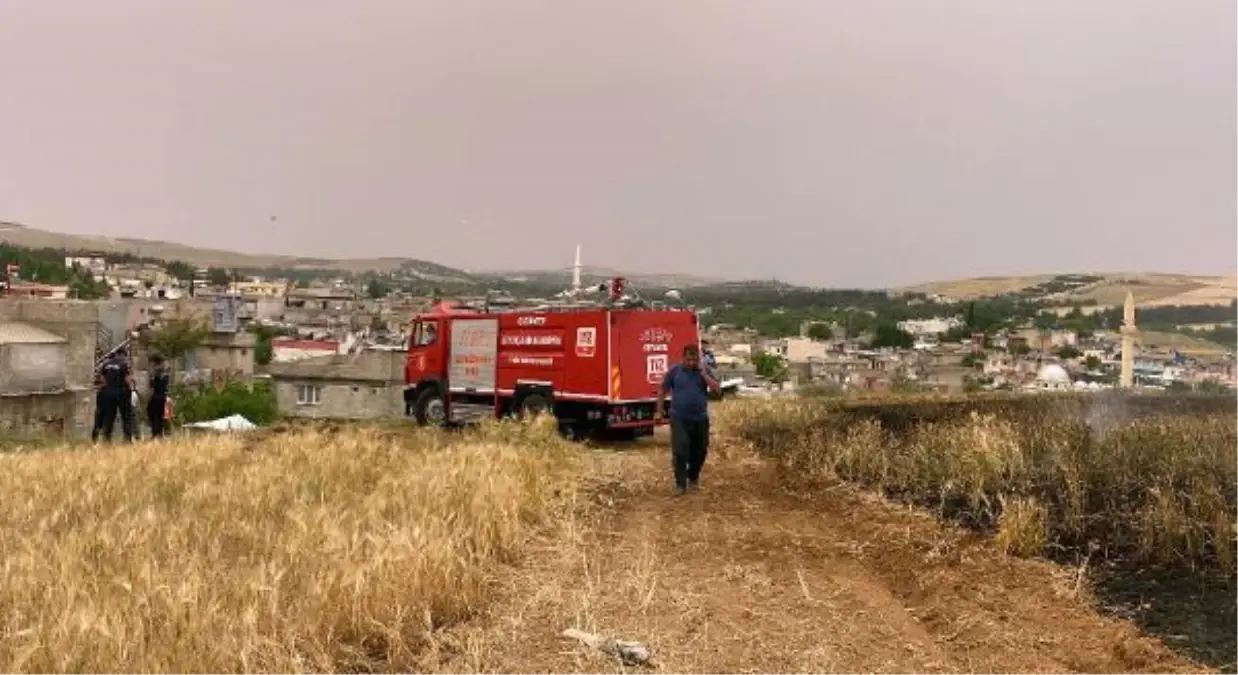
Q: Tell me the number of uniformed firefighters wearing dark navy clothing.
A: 2